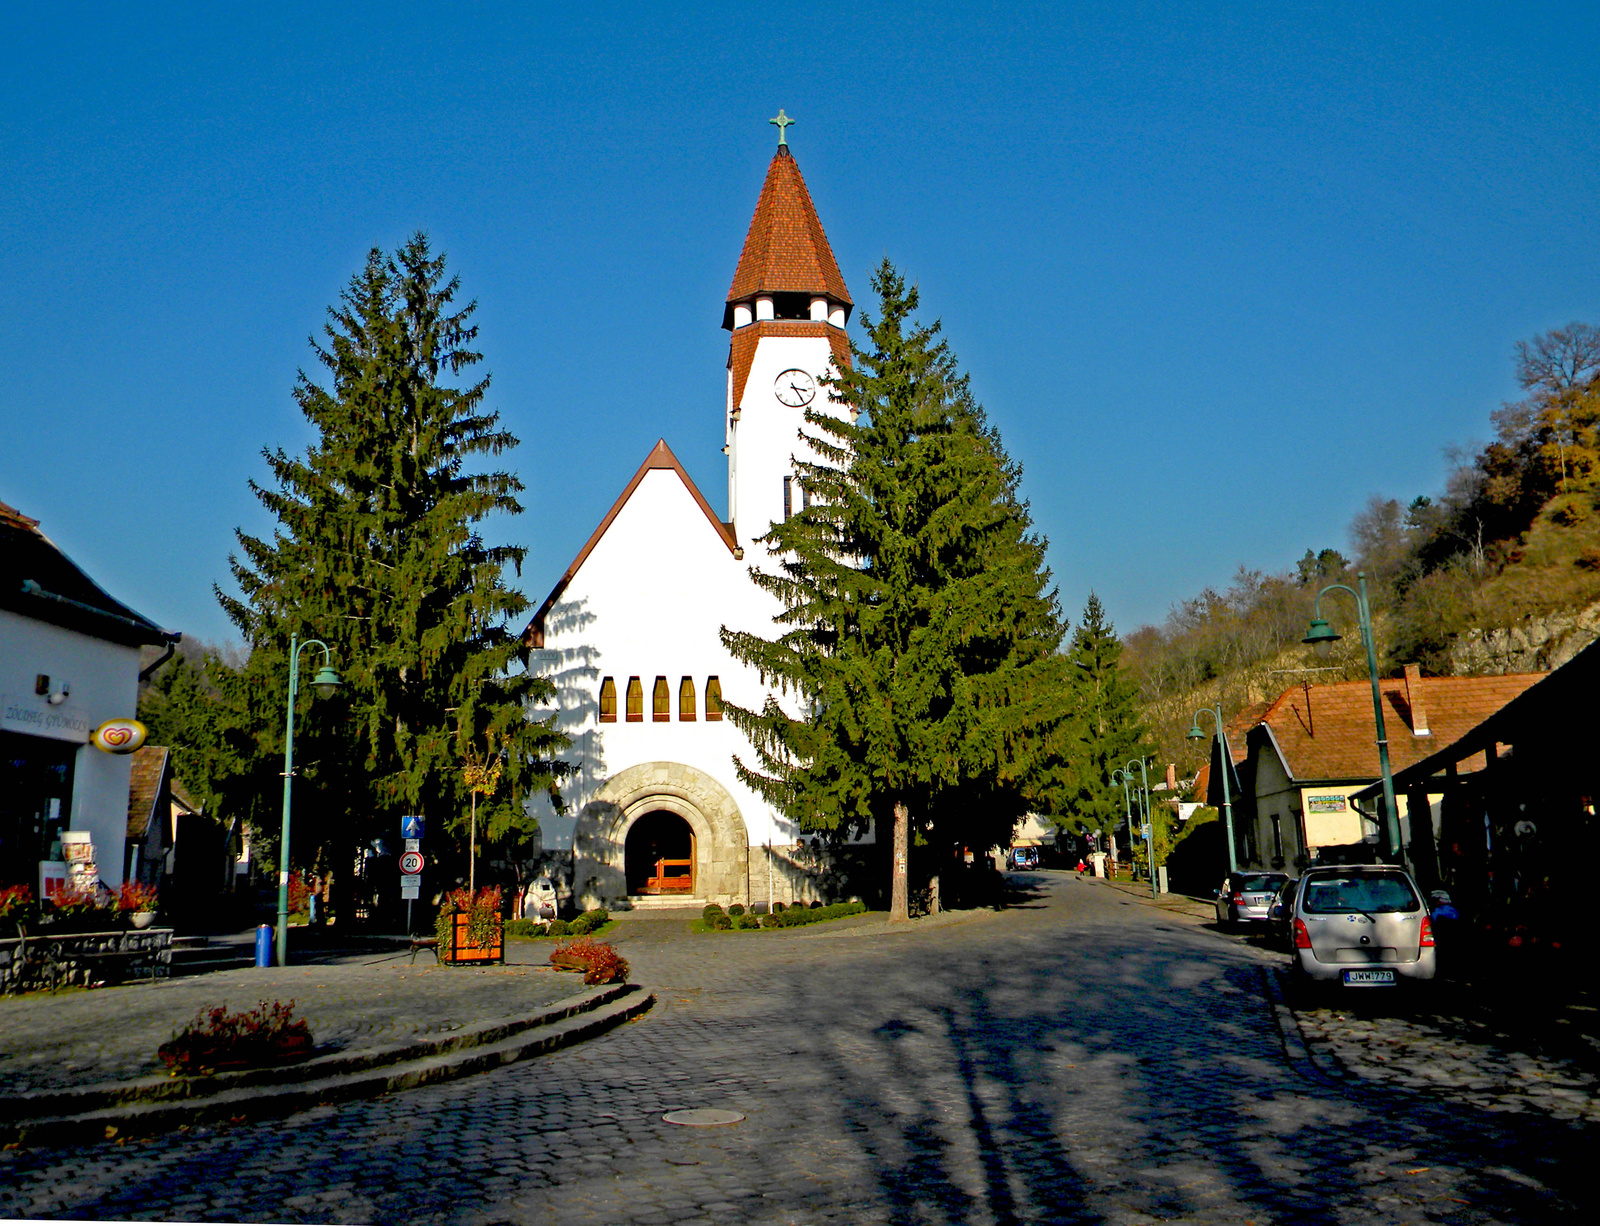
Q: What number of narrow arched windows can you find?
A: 5